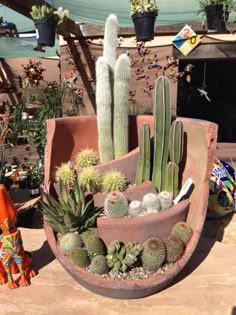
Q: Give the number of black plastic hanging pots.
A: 3